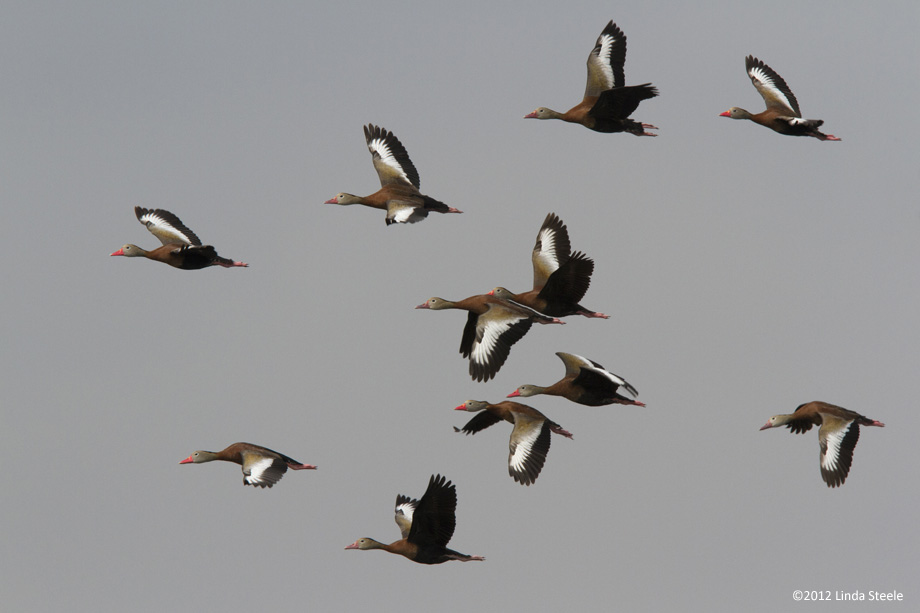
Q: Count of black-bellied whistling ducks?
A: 11